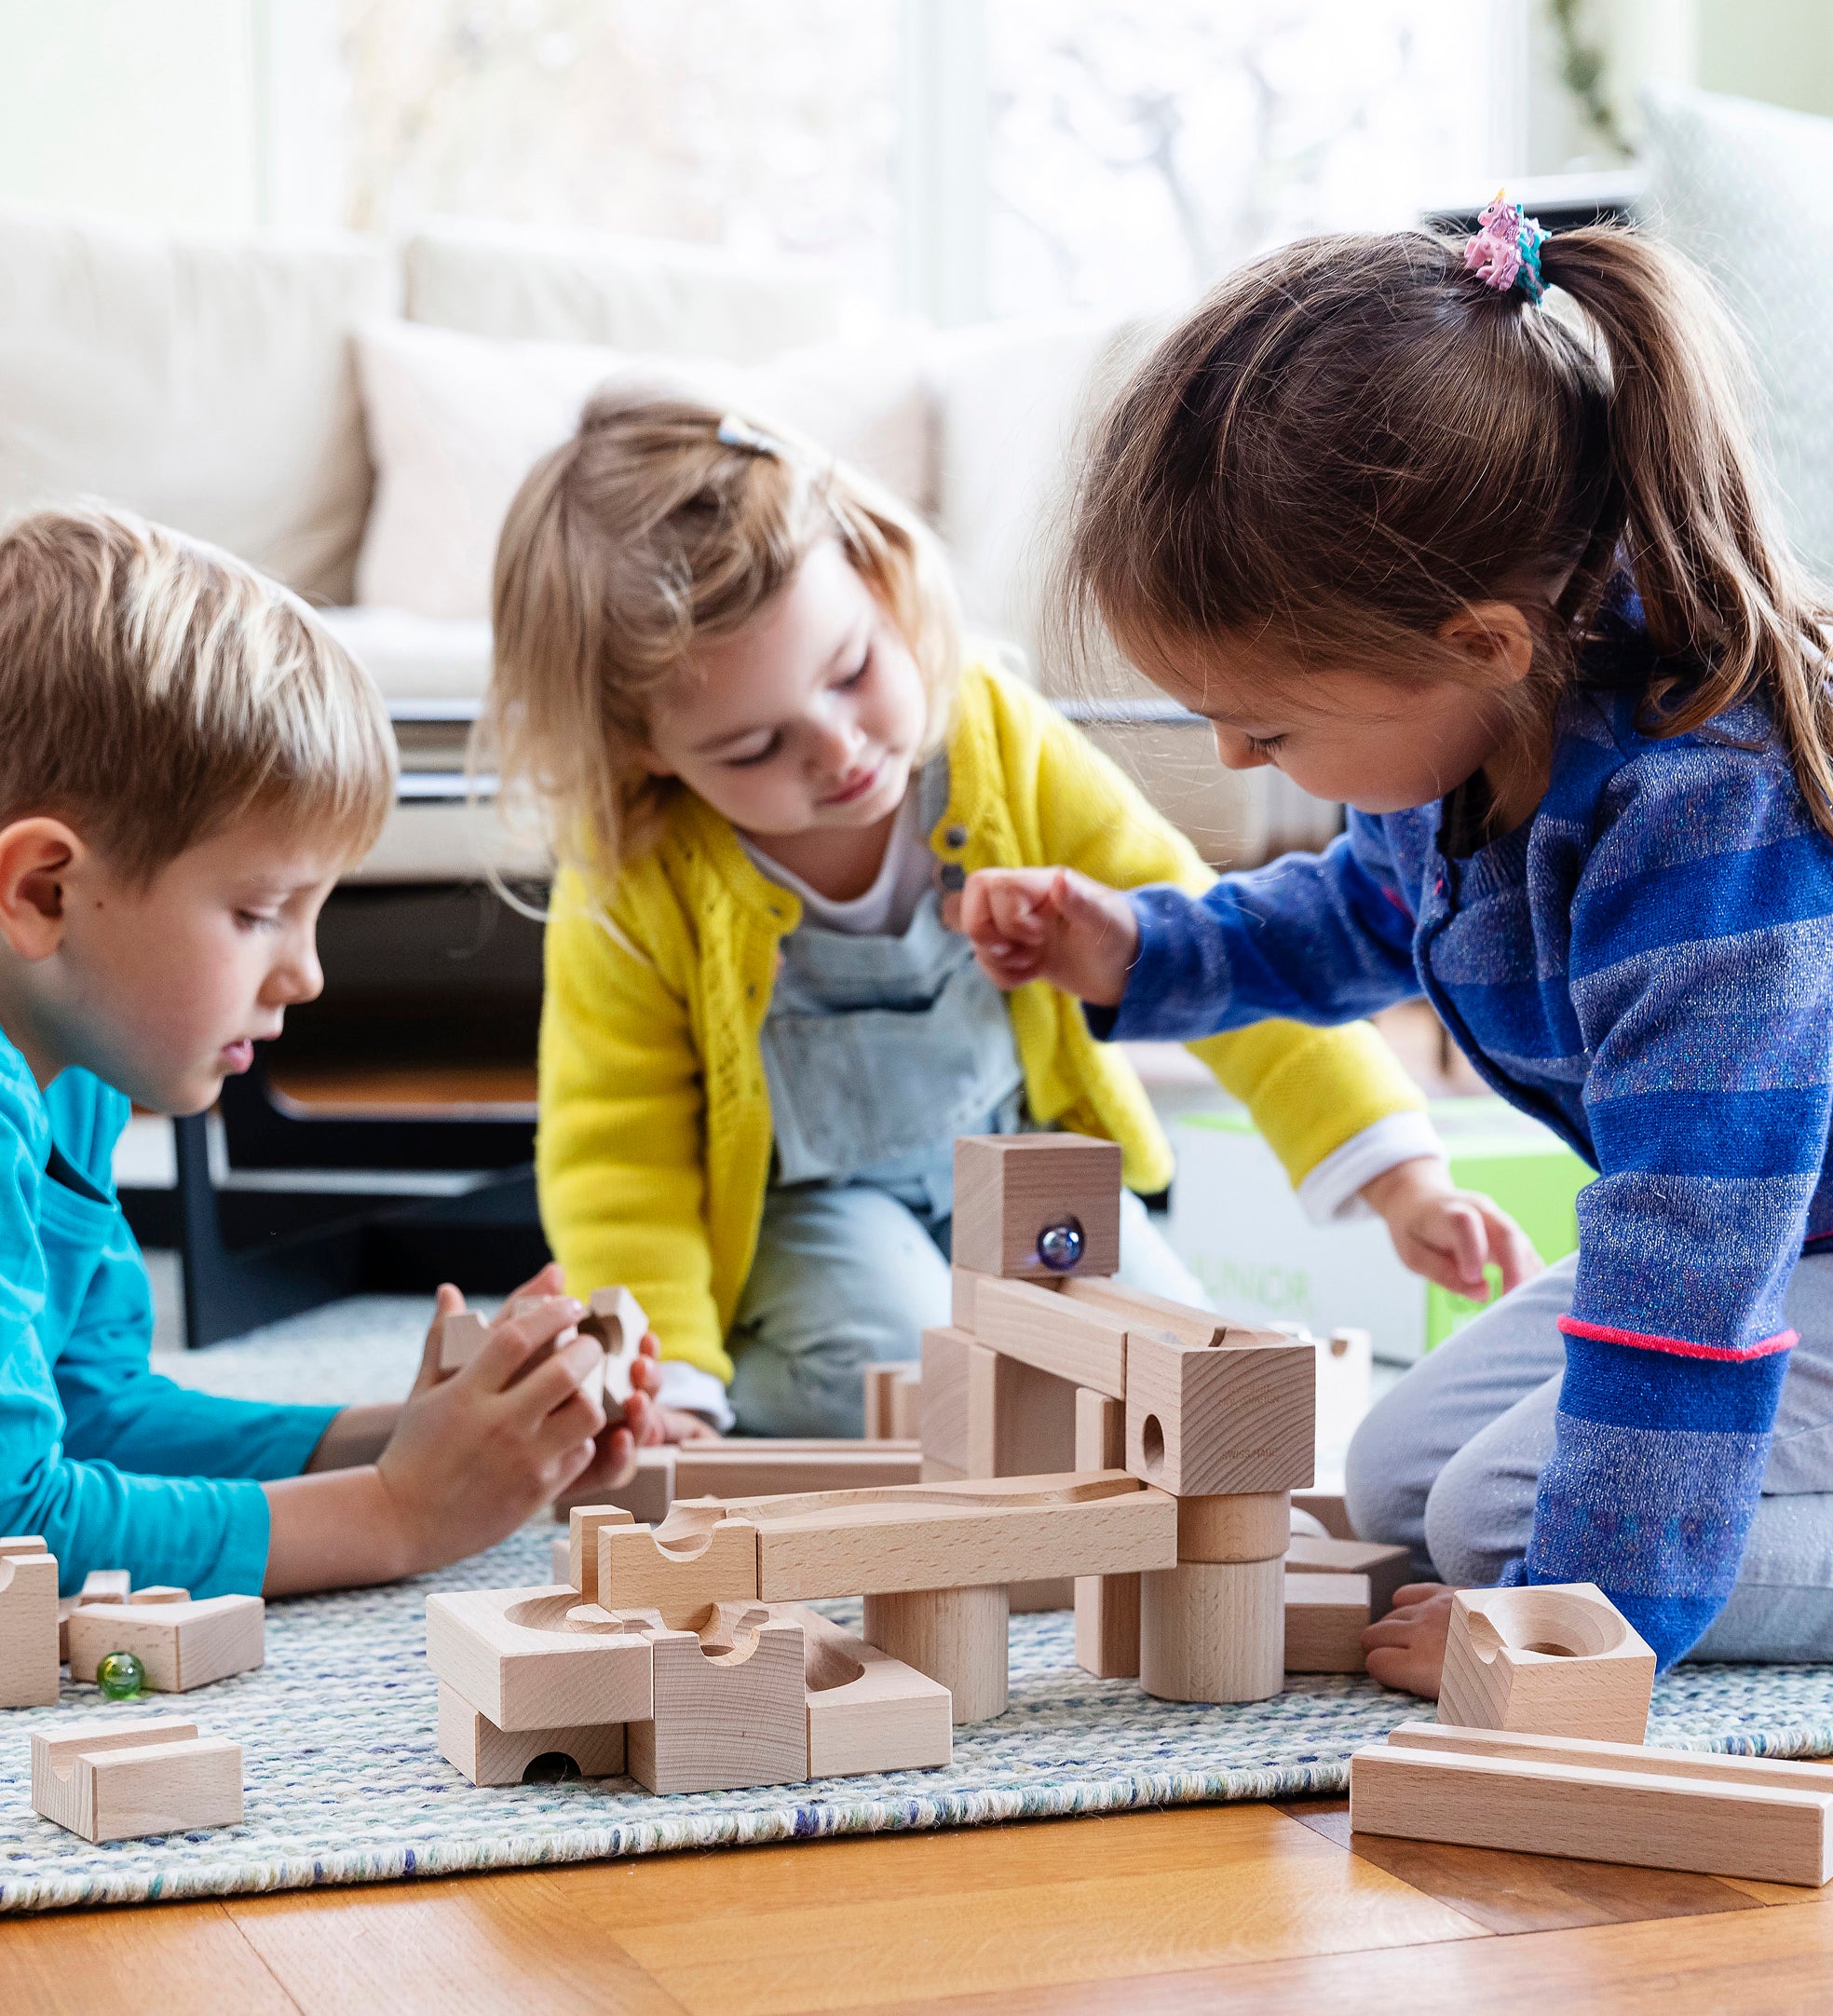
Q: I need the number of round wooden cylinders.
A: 3